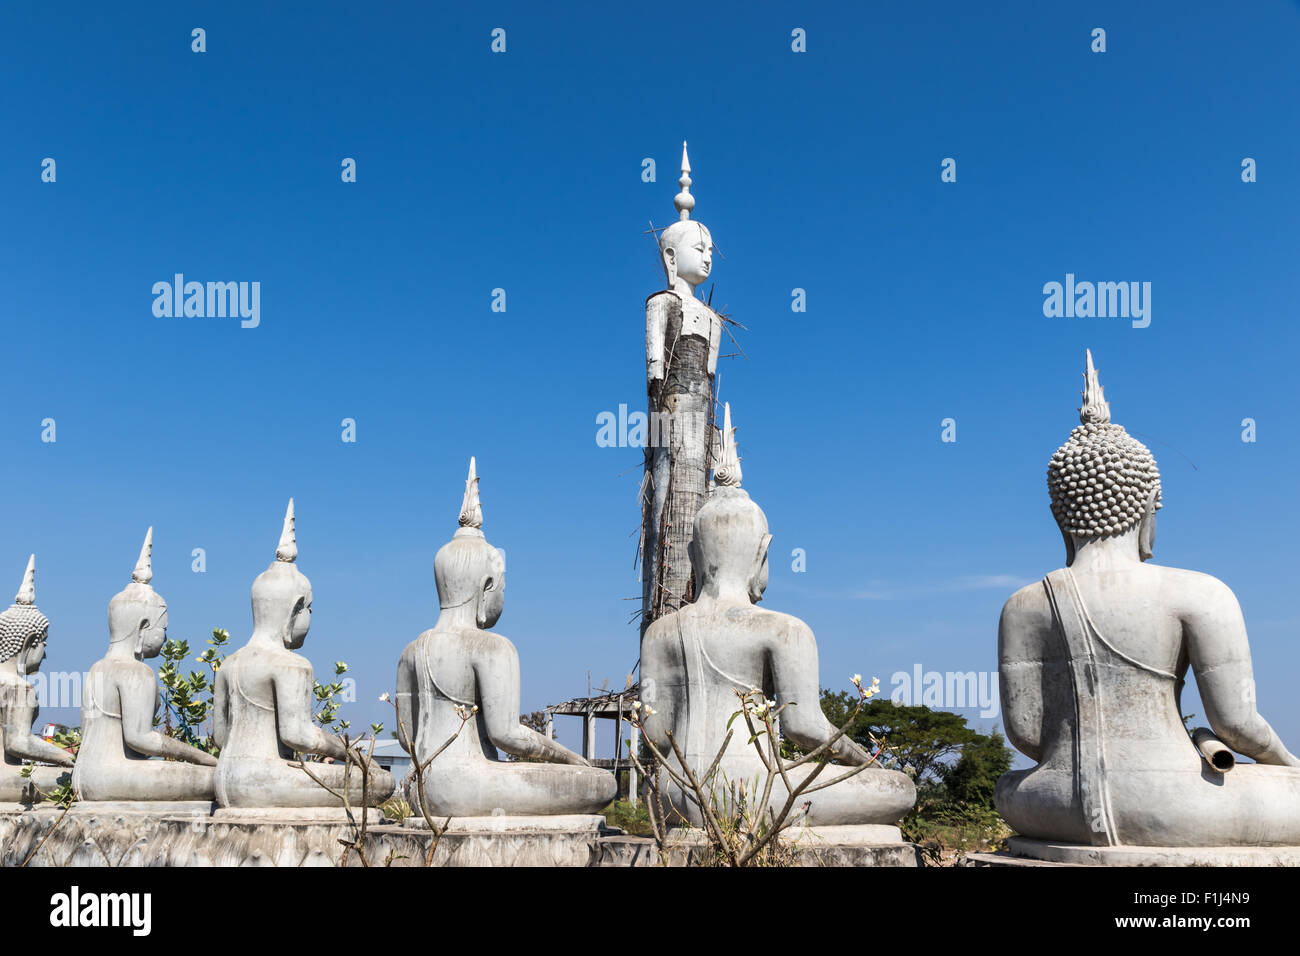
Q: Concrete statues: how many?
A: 7